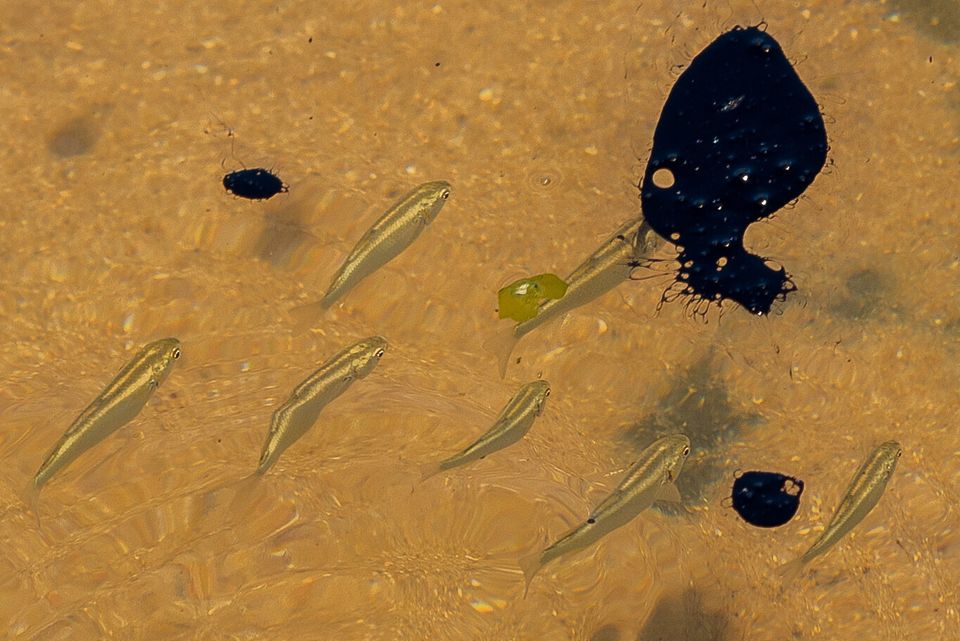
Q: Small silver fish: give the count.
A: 7